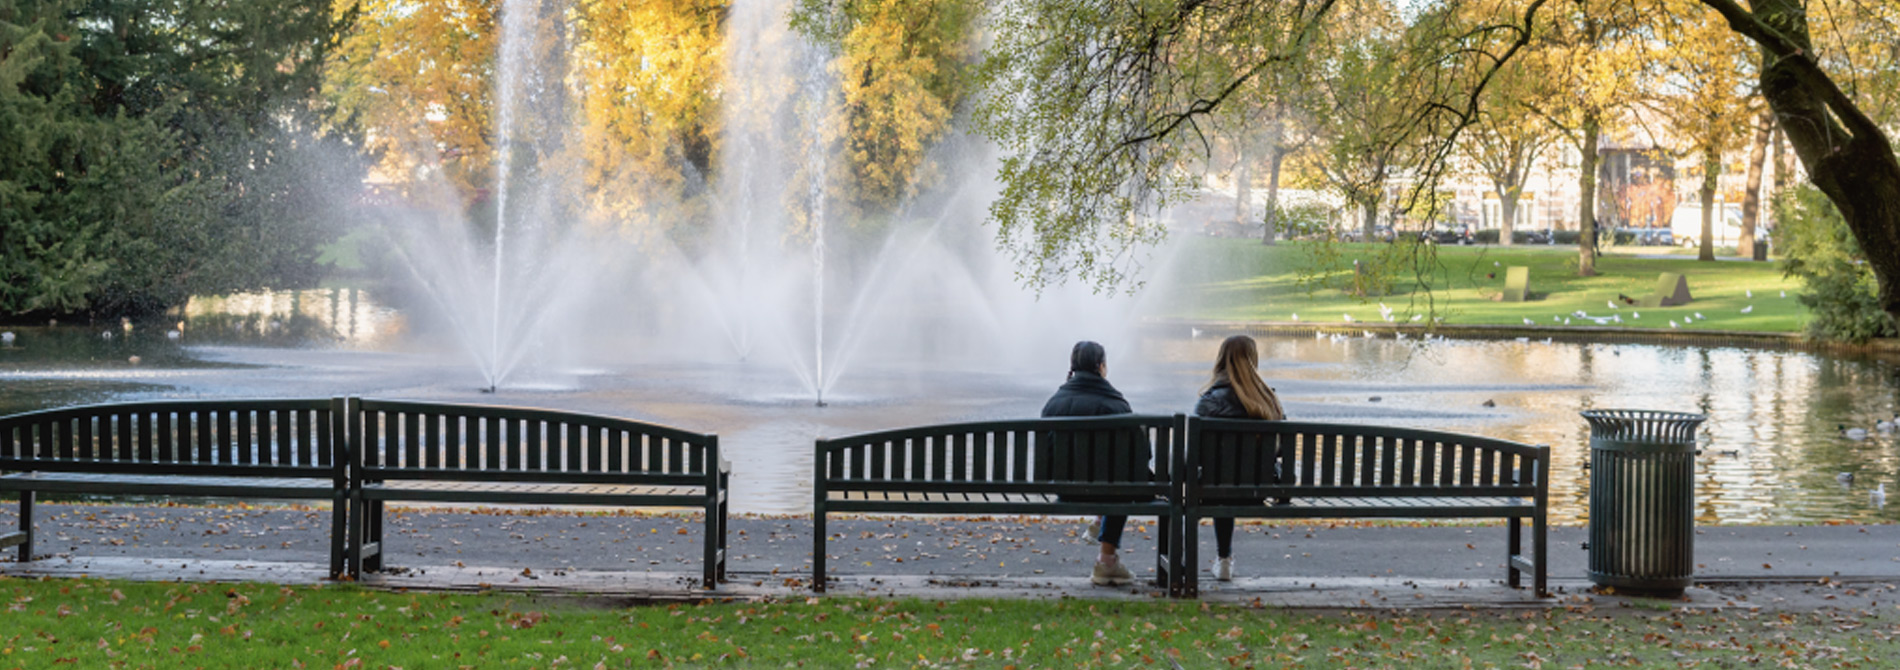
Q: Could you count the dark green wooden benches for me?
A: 4